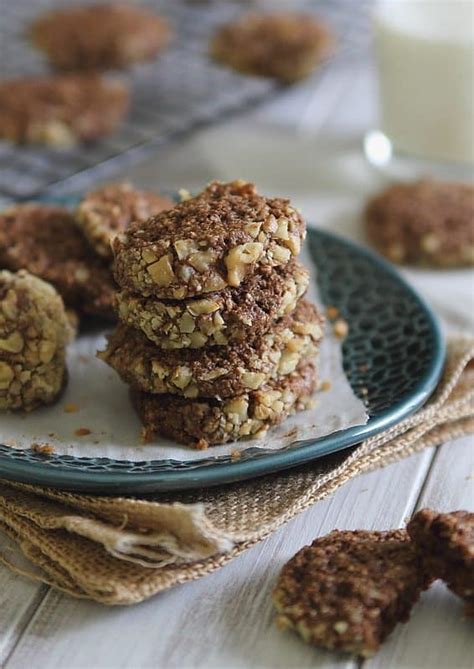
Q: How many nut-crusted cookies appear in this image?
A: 13